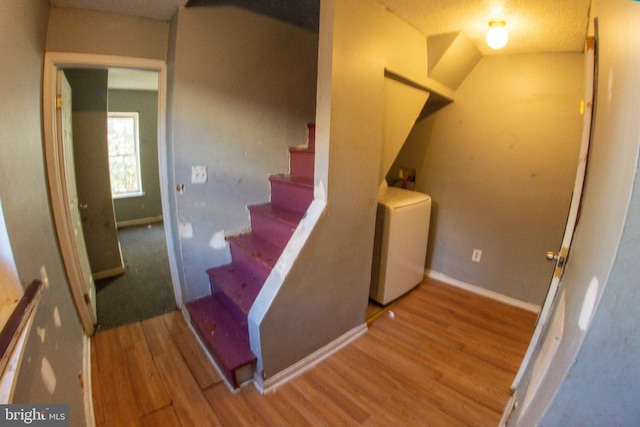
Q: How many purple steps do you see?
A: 7